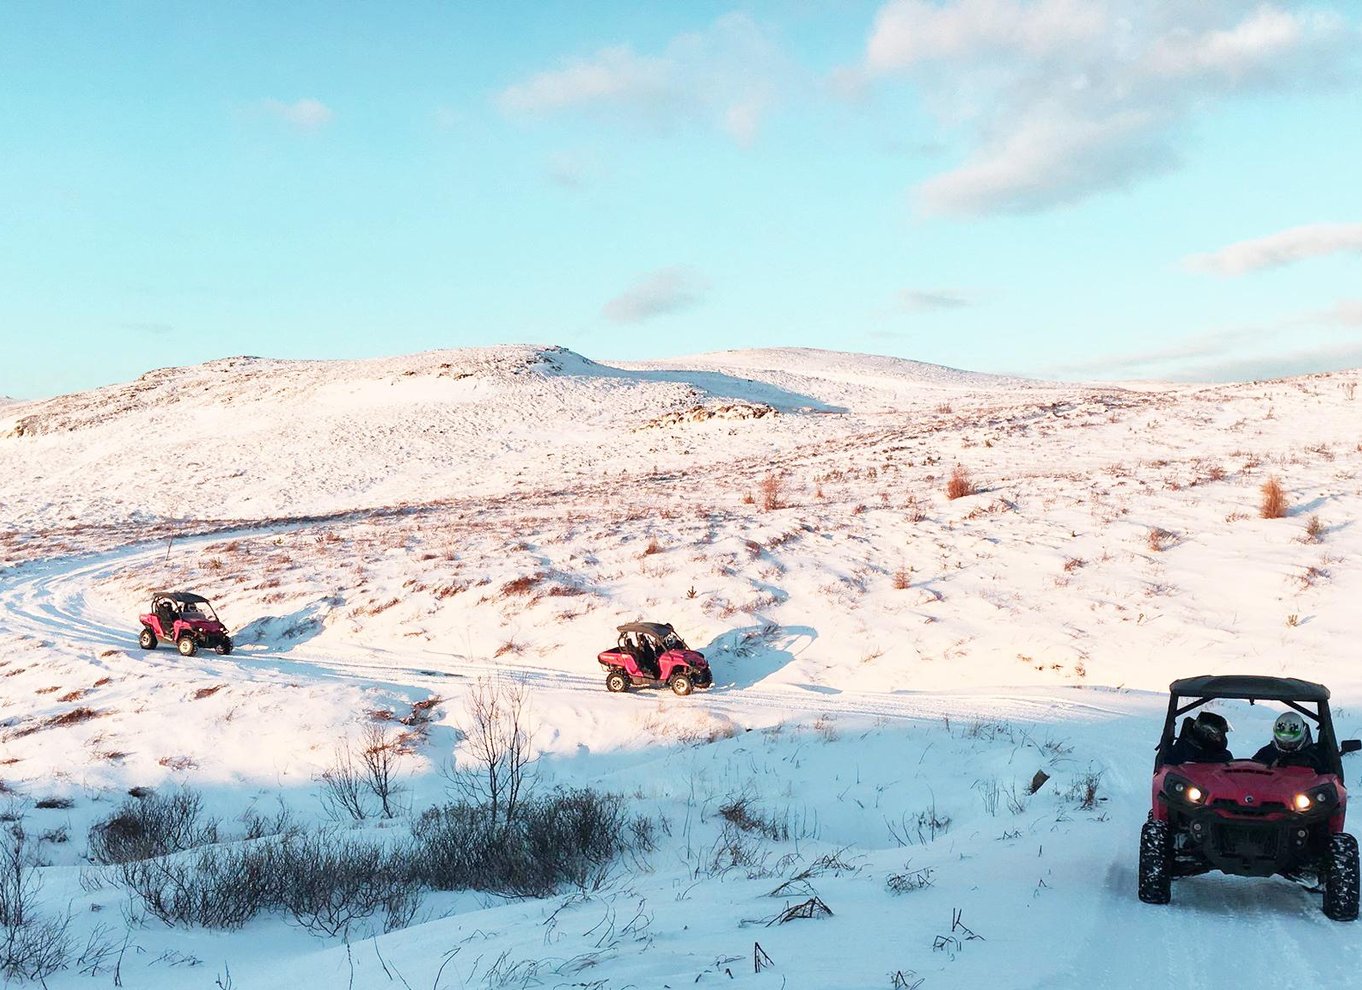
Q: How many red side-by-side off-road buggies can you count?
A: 3